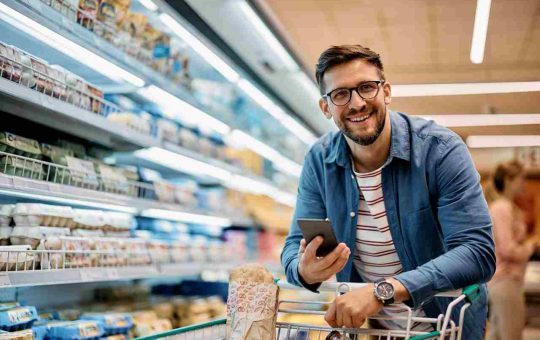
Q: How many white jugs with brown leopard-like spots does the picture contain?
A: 0